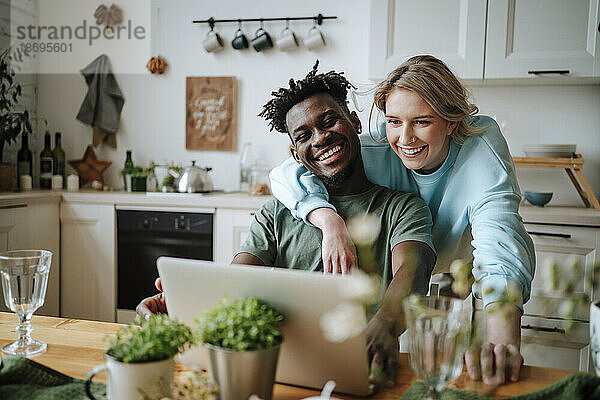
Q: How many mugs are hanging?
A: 5